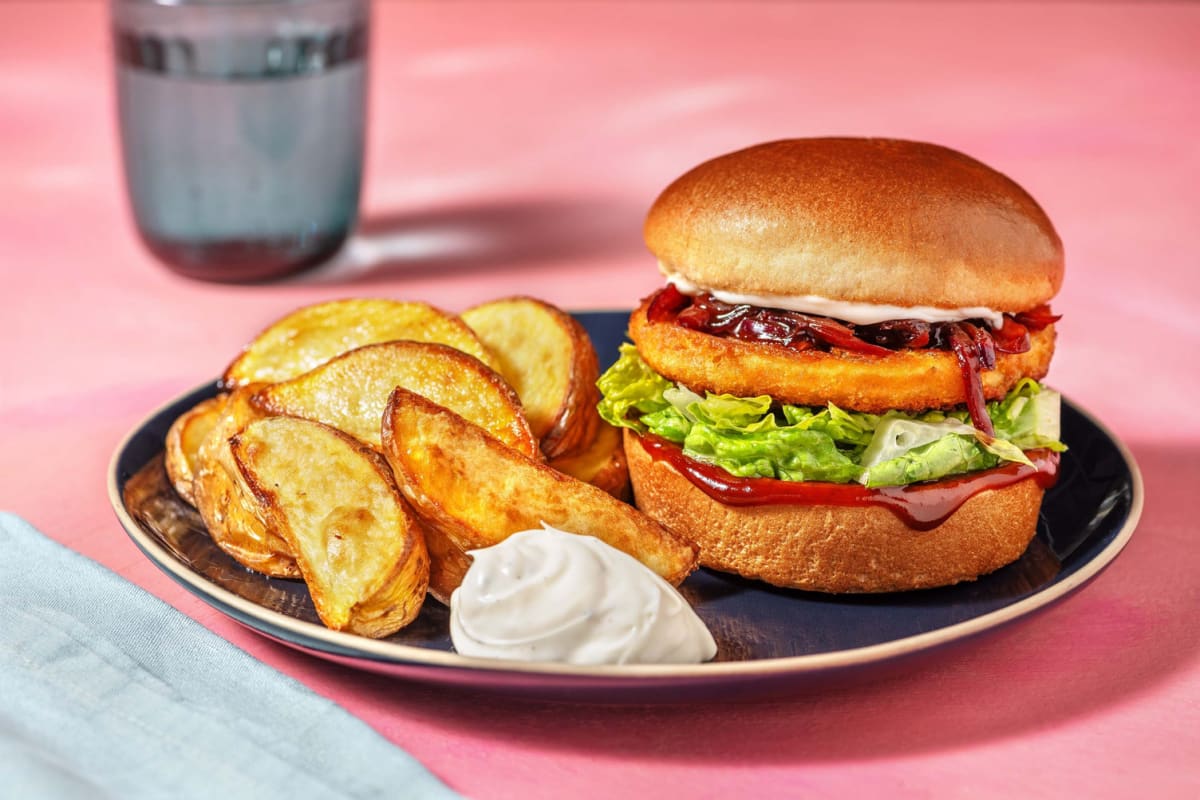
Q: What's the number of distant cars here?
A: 0